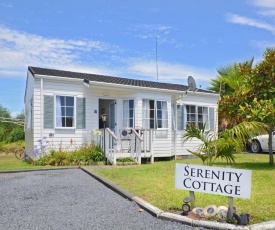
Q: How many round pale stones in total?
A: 3